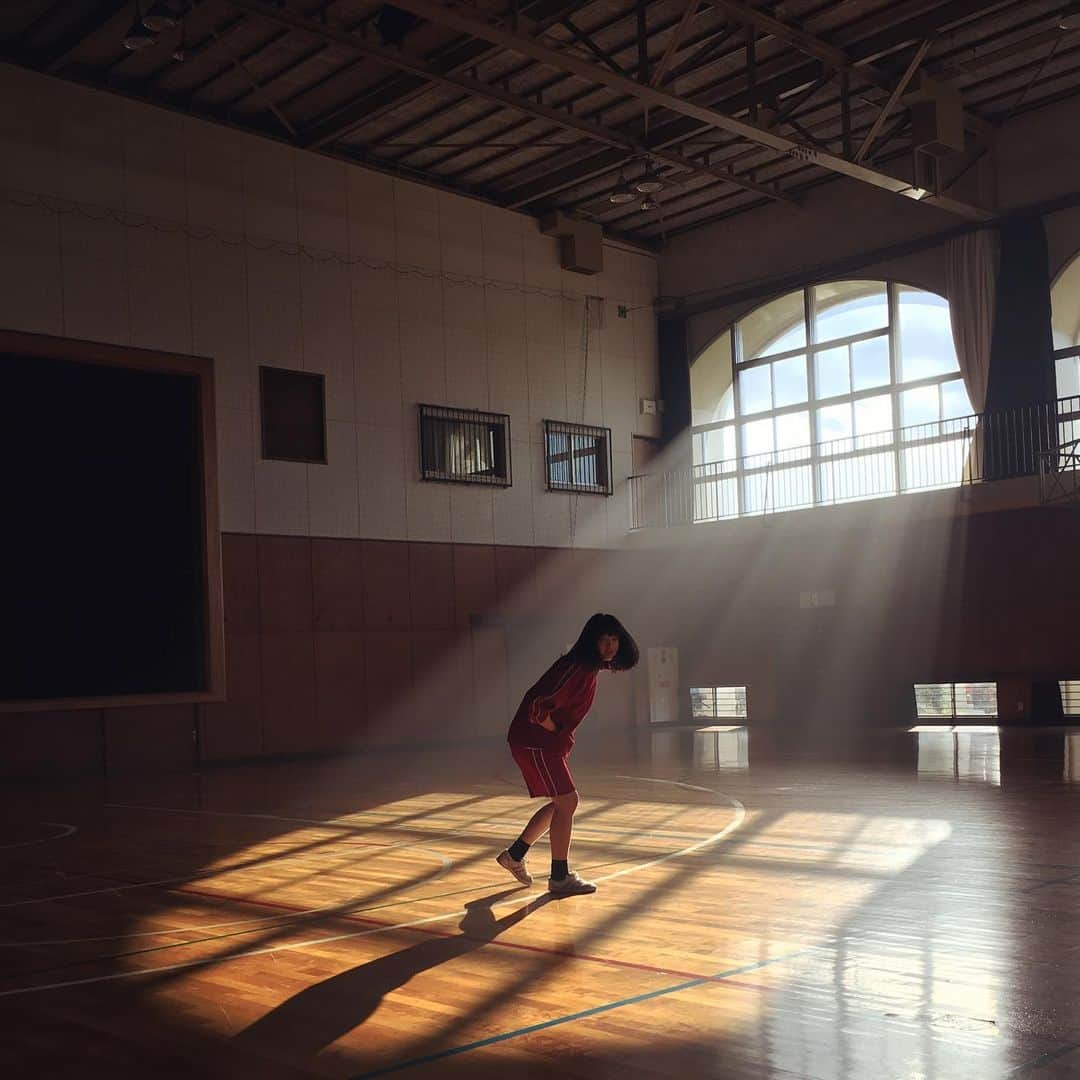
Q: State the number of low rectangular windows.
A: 3